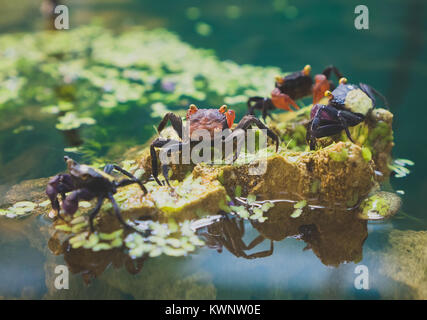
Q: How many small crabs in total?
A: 4